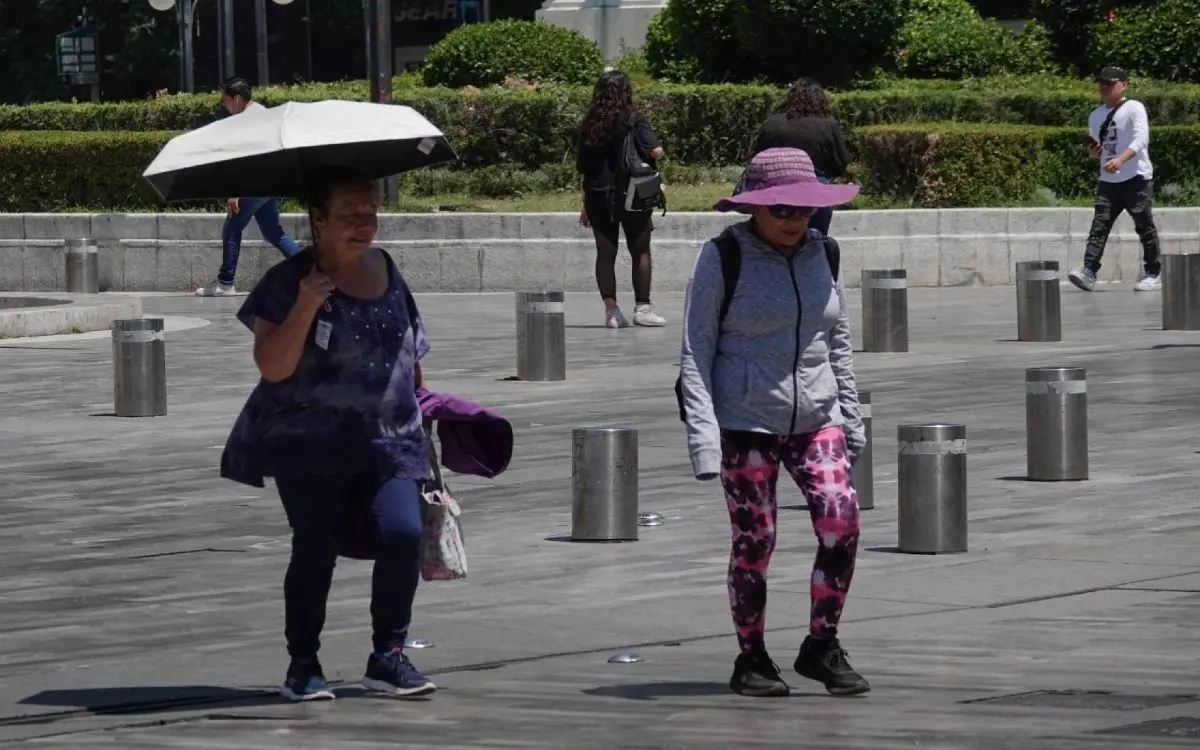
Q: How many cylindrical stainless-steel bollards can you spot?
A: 10